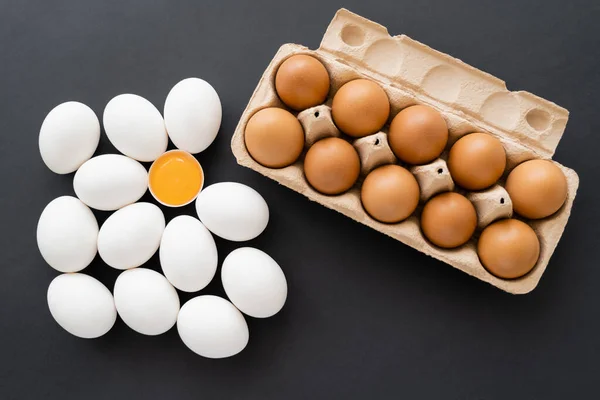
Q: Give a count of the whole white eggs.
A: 12